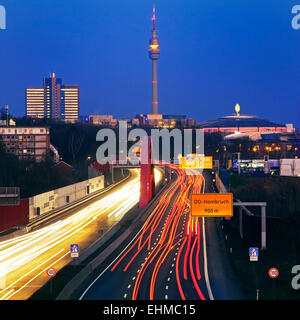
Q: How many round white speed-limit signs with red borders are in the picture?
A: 2